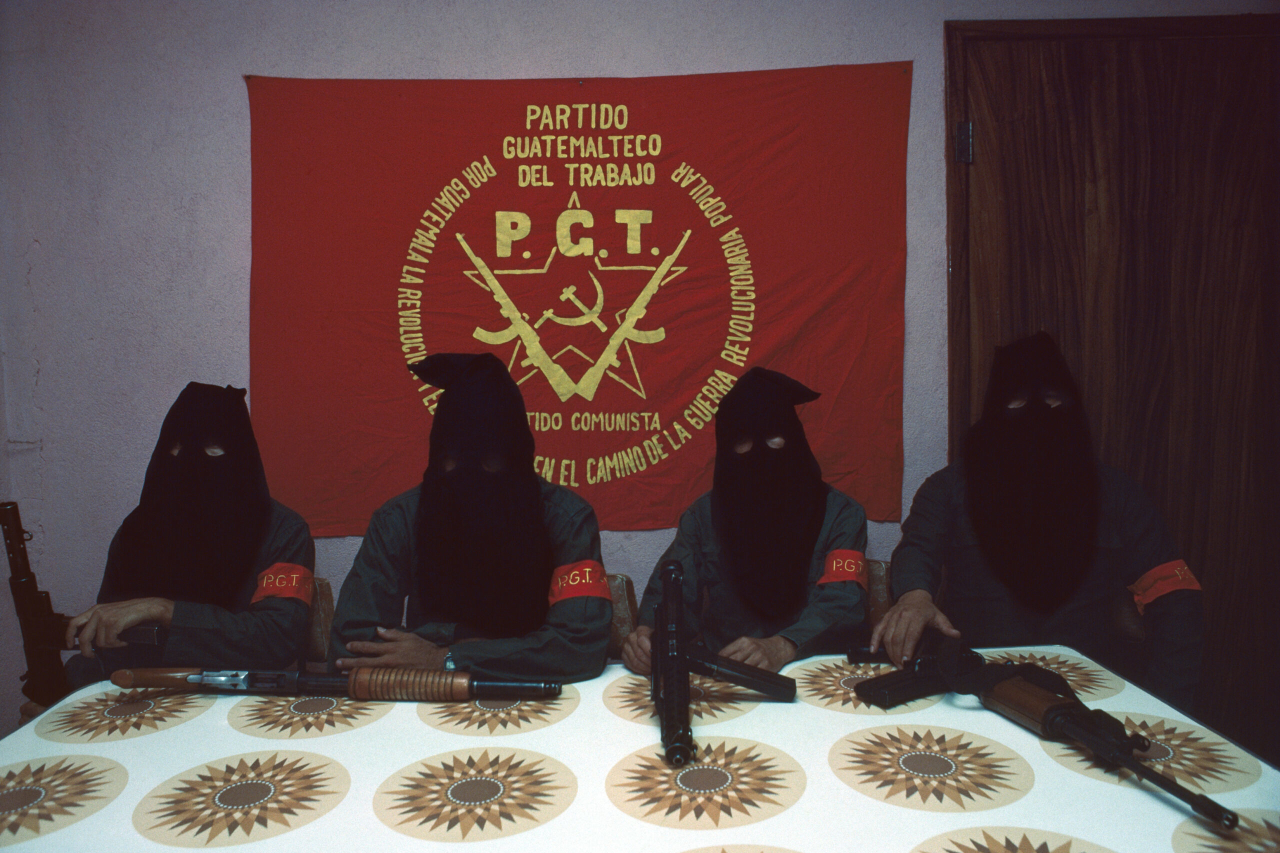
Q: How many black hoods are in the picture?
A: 4